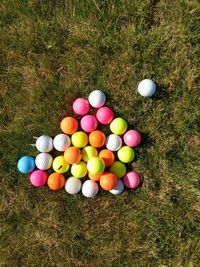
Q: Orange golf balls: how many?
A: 7